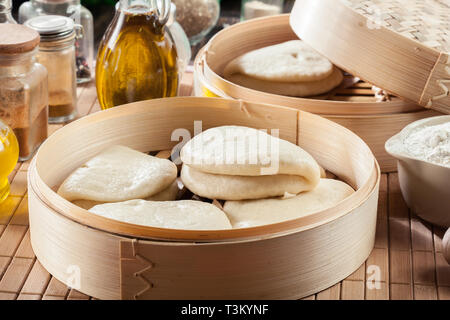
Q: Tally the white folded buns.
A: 5